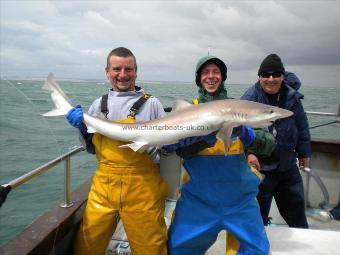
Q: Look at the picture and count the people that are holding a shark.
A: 2